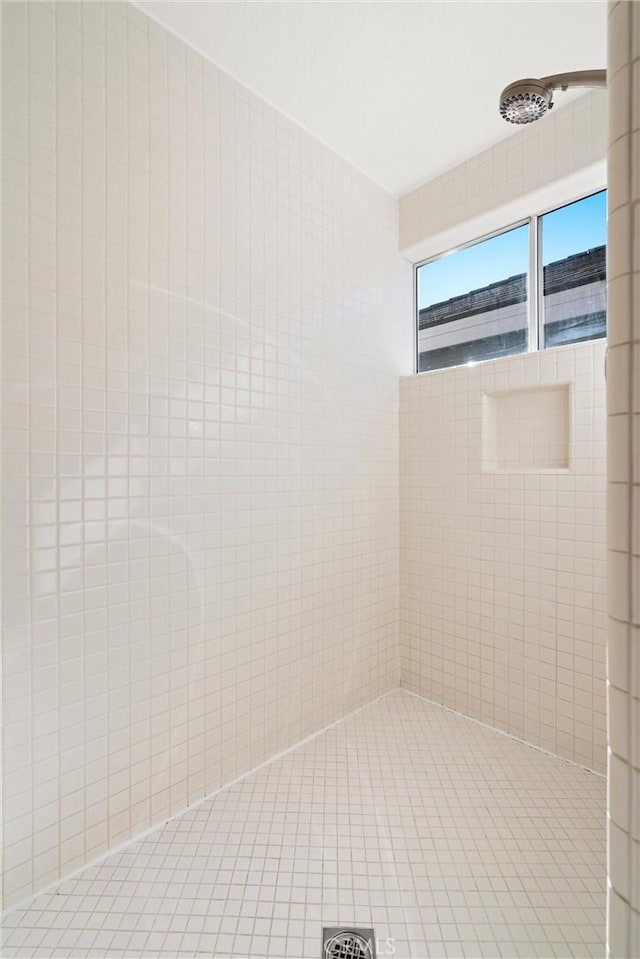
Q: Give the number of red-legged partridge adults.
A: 0